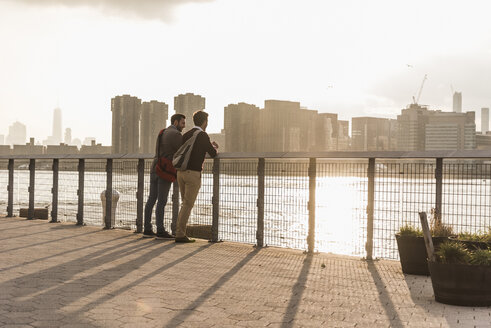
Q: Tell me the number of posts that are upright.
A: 12